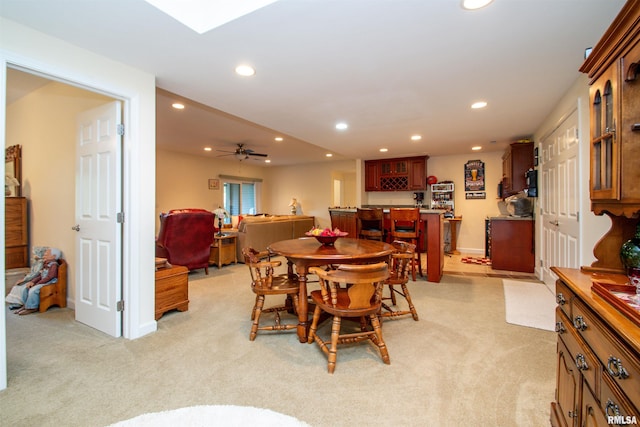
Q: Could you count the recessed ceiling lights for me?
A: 12